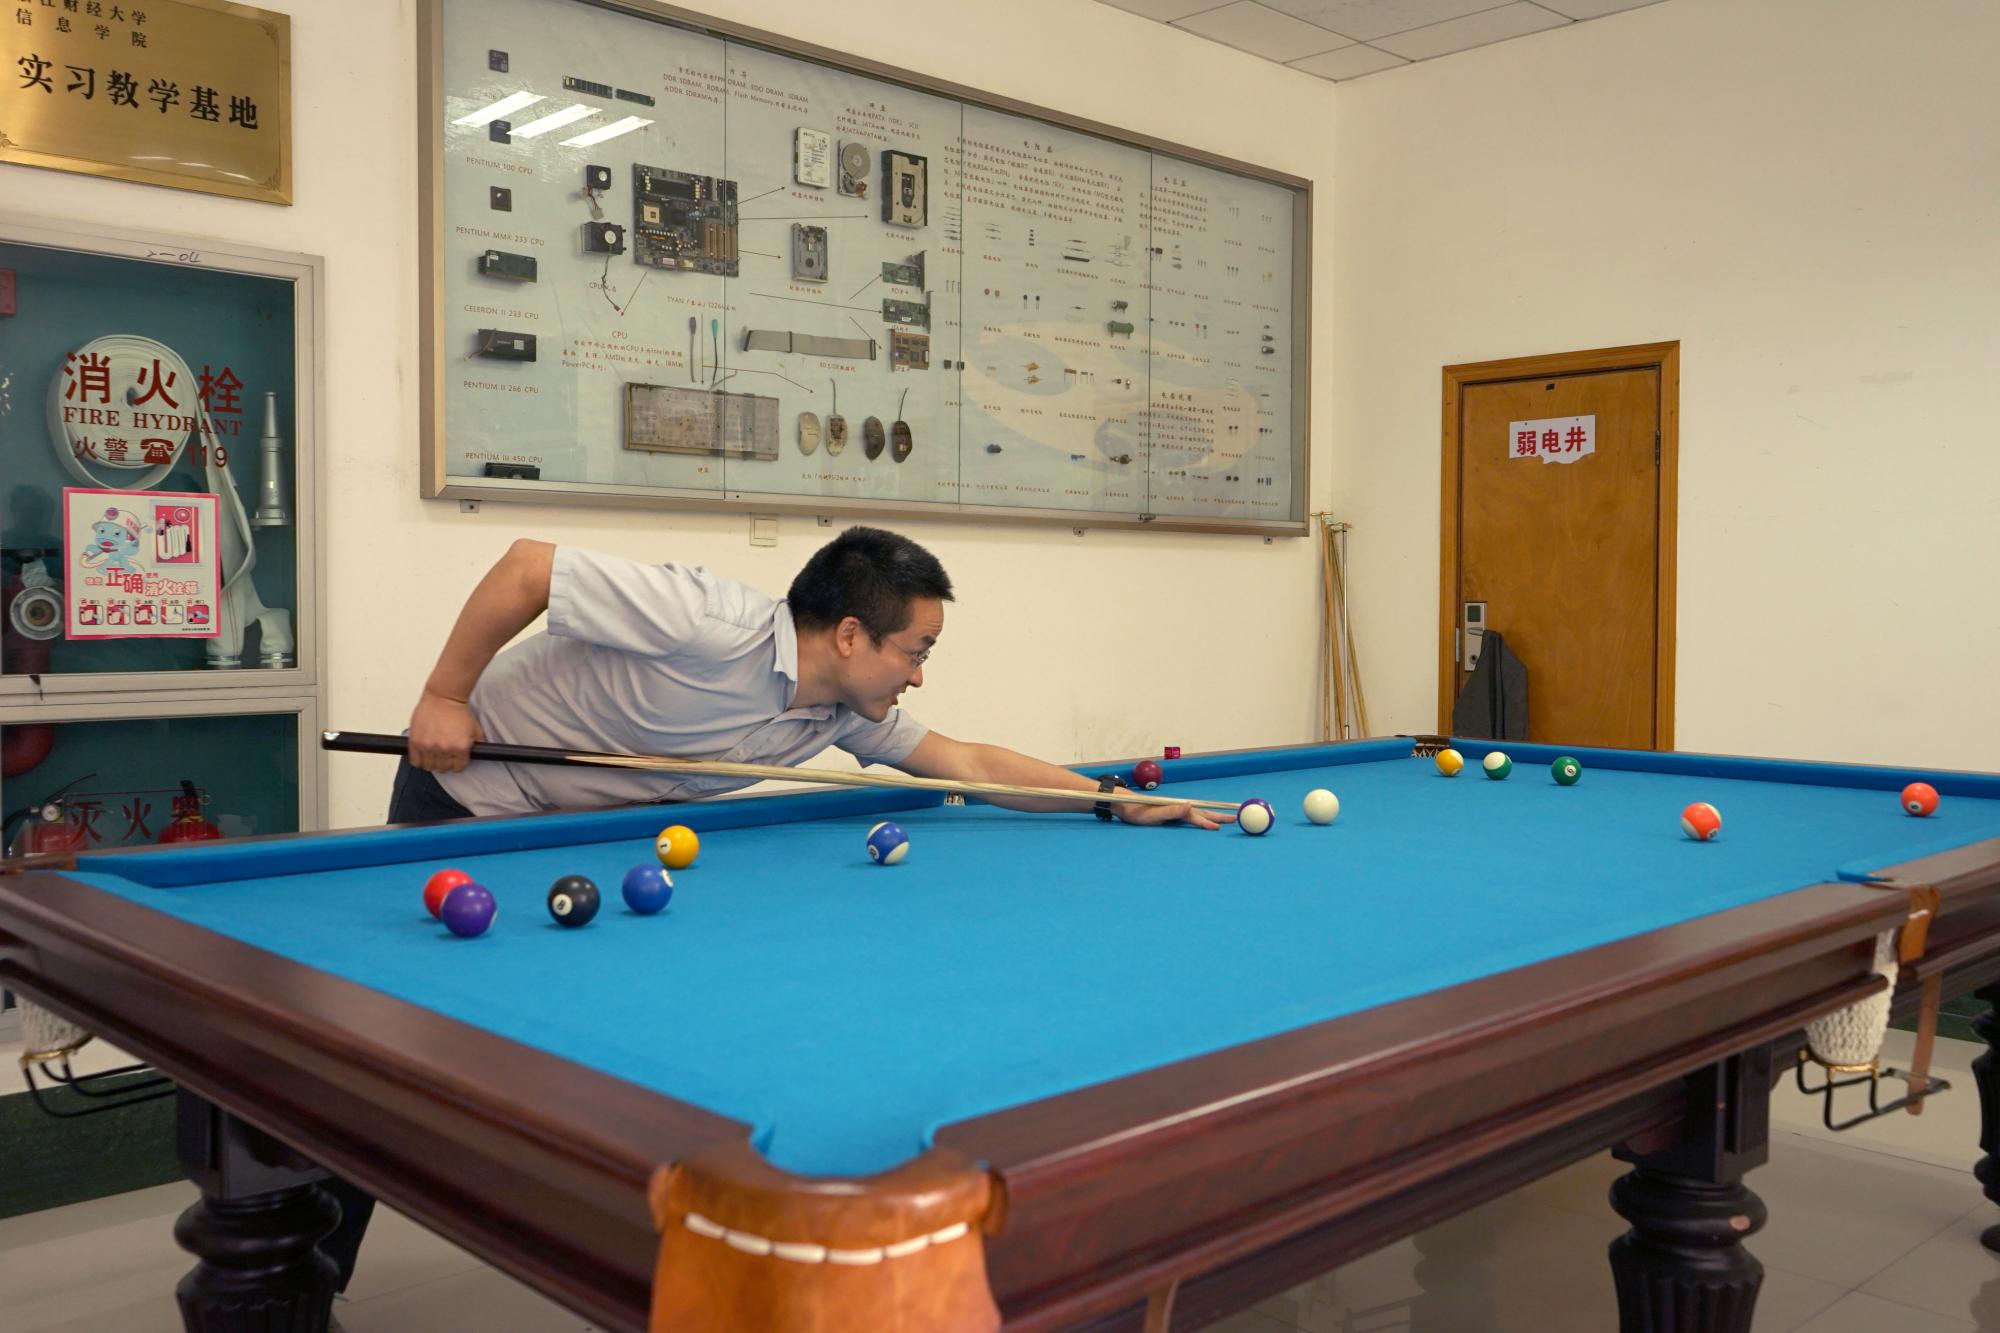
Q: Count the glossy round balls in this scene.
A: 14